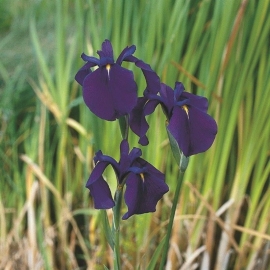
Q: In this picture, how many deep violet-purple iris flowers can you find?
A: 3